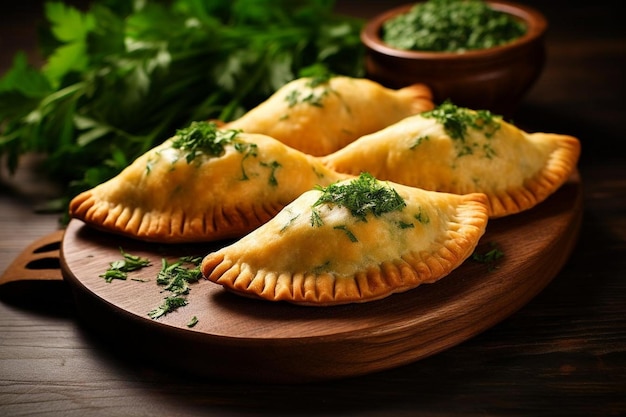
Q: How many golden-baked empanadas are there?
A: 4